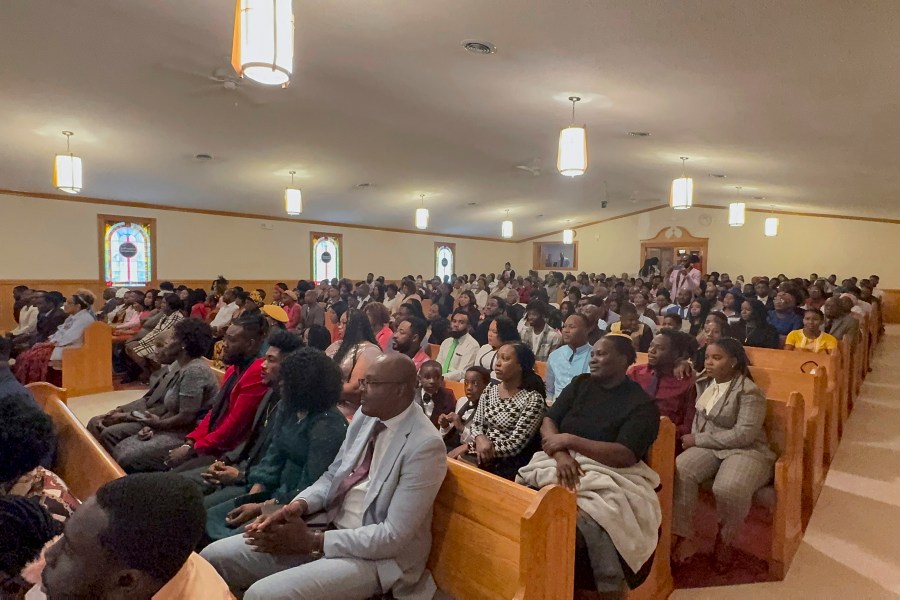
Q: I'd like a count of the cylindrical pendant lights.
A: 10